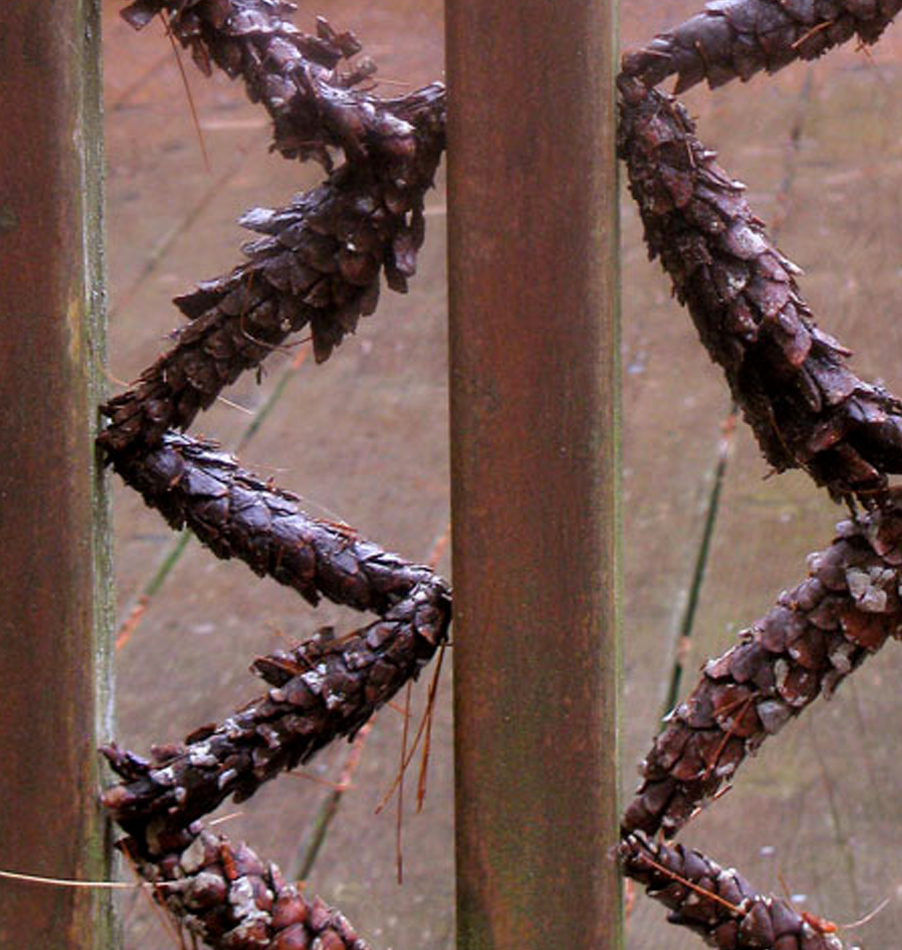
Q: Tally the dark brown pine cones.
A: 9